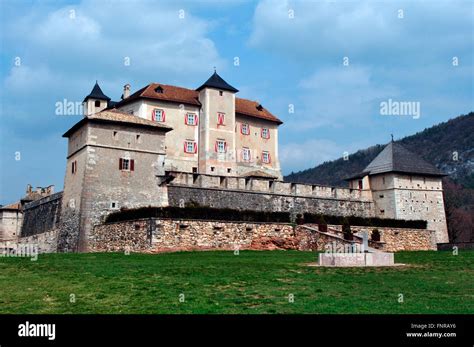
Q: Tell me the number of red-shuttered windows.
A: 11